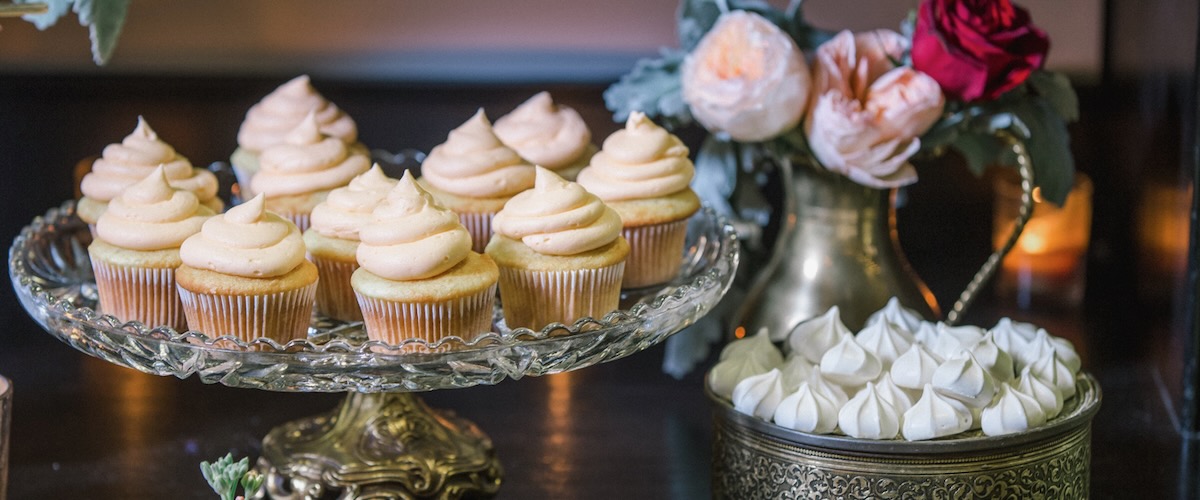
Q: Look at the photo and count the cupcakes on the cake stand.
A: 11